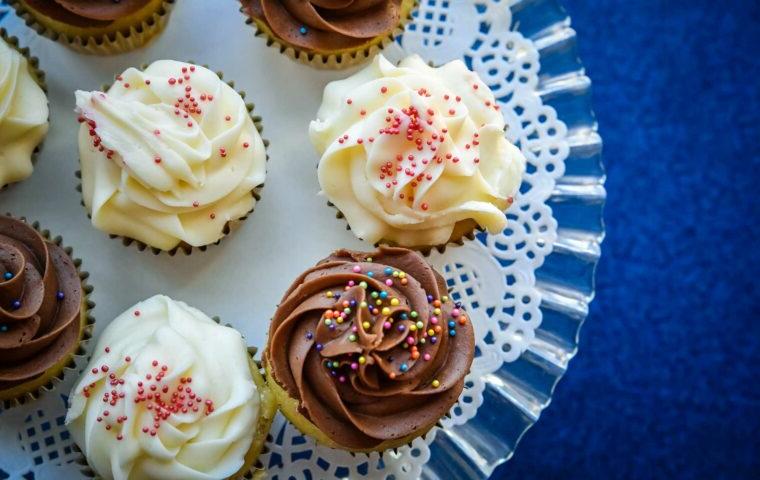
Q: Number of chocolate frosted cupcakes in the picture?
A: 4